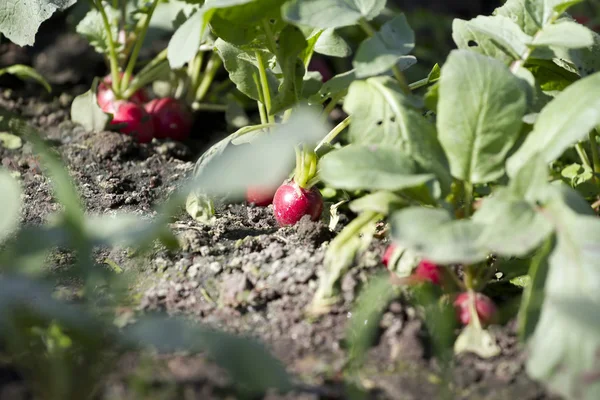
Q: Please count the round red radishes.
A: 7